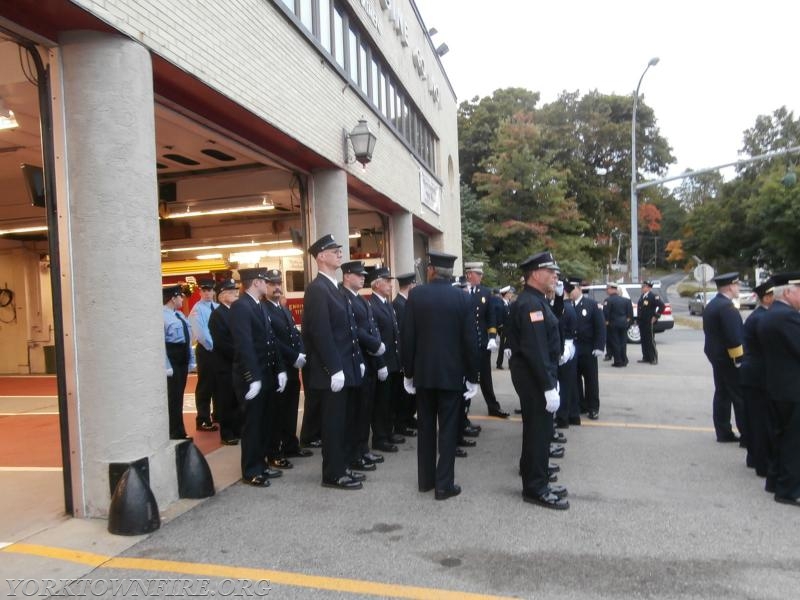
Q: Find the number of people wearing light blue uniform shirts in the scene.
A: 2